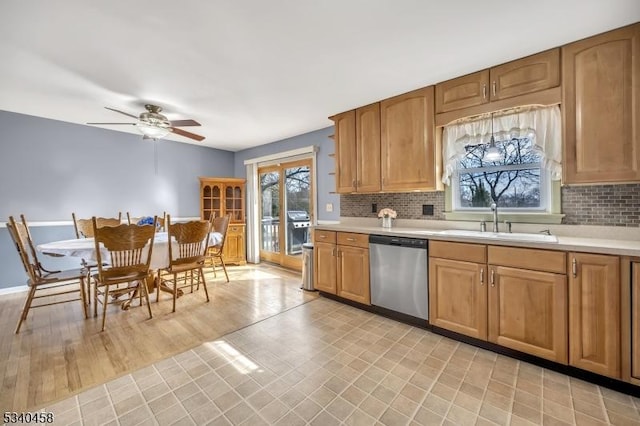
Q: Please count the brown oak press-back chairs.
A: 6